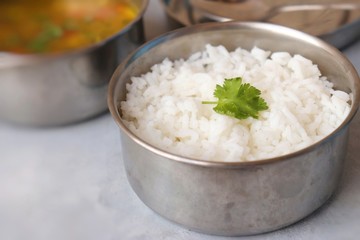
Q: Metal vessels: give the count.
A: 3